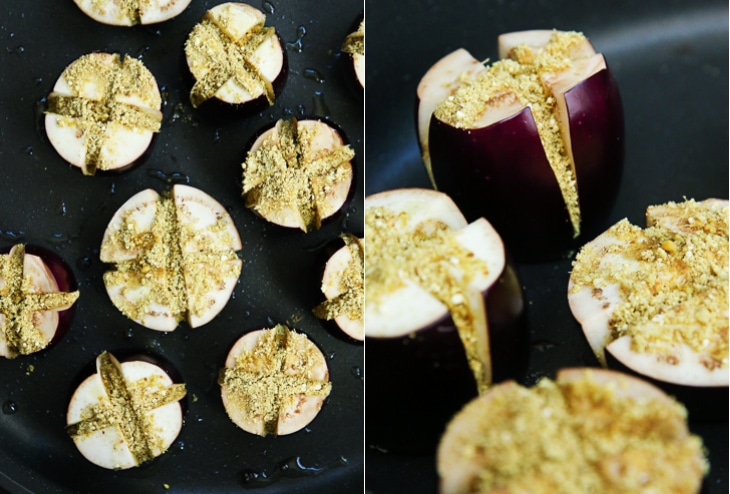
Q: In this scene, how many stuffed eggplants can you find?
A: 14